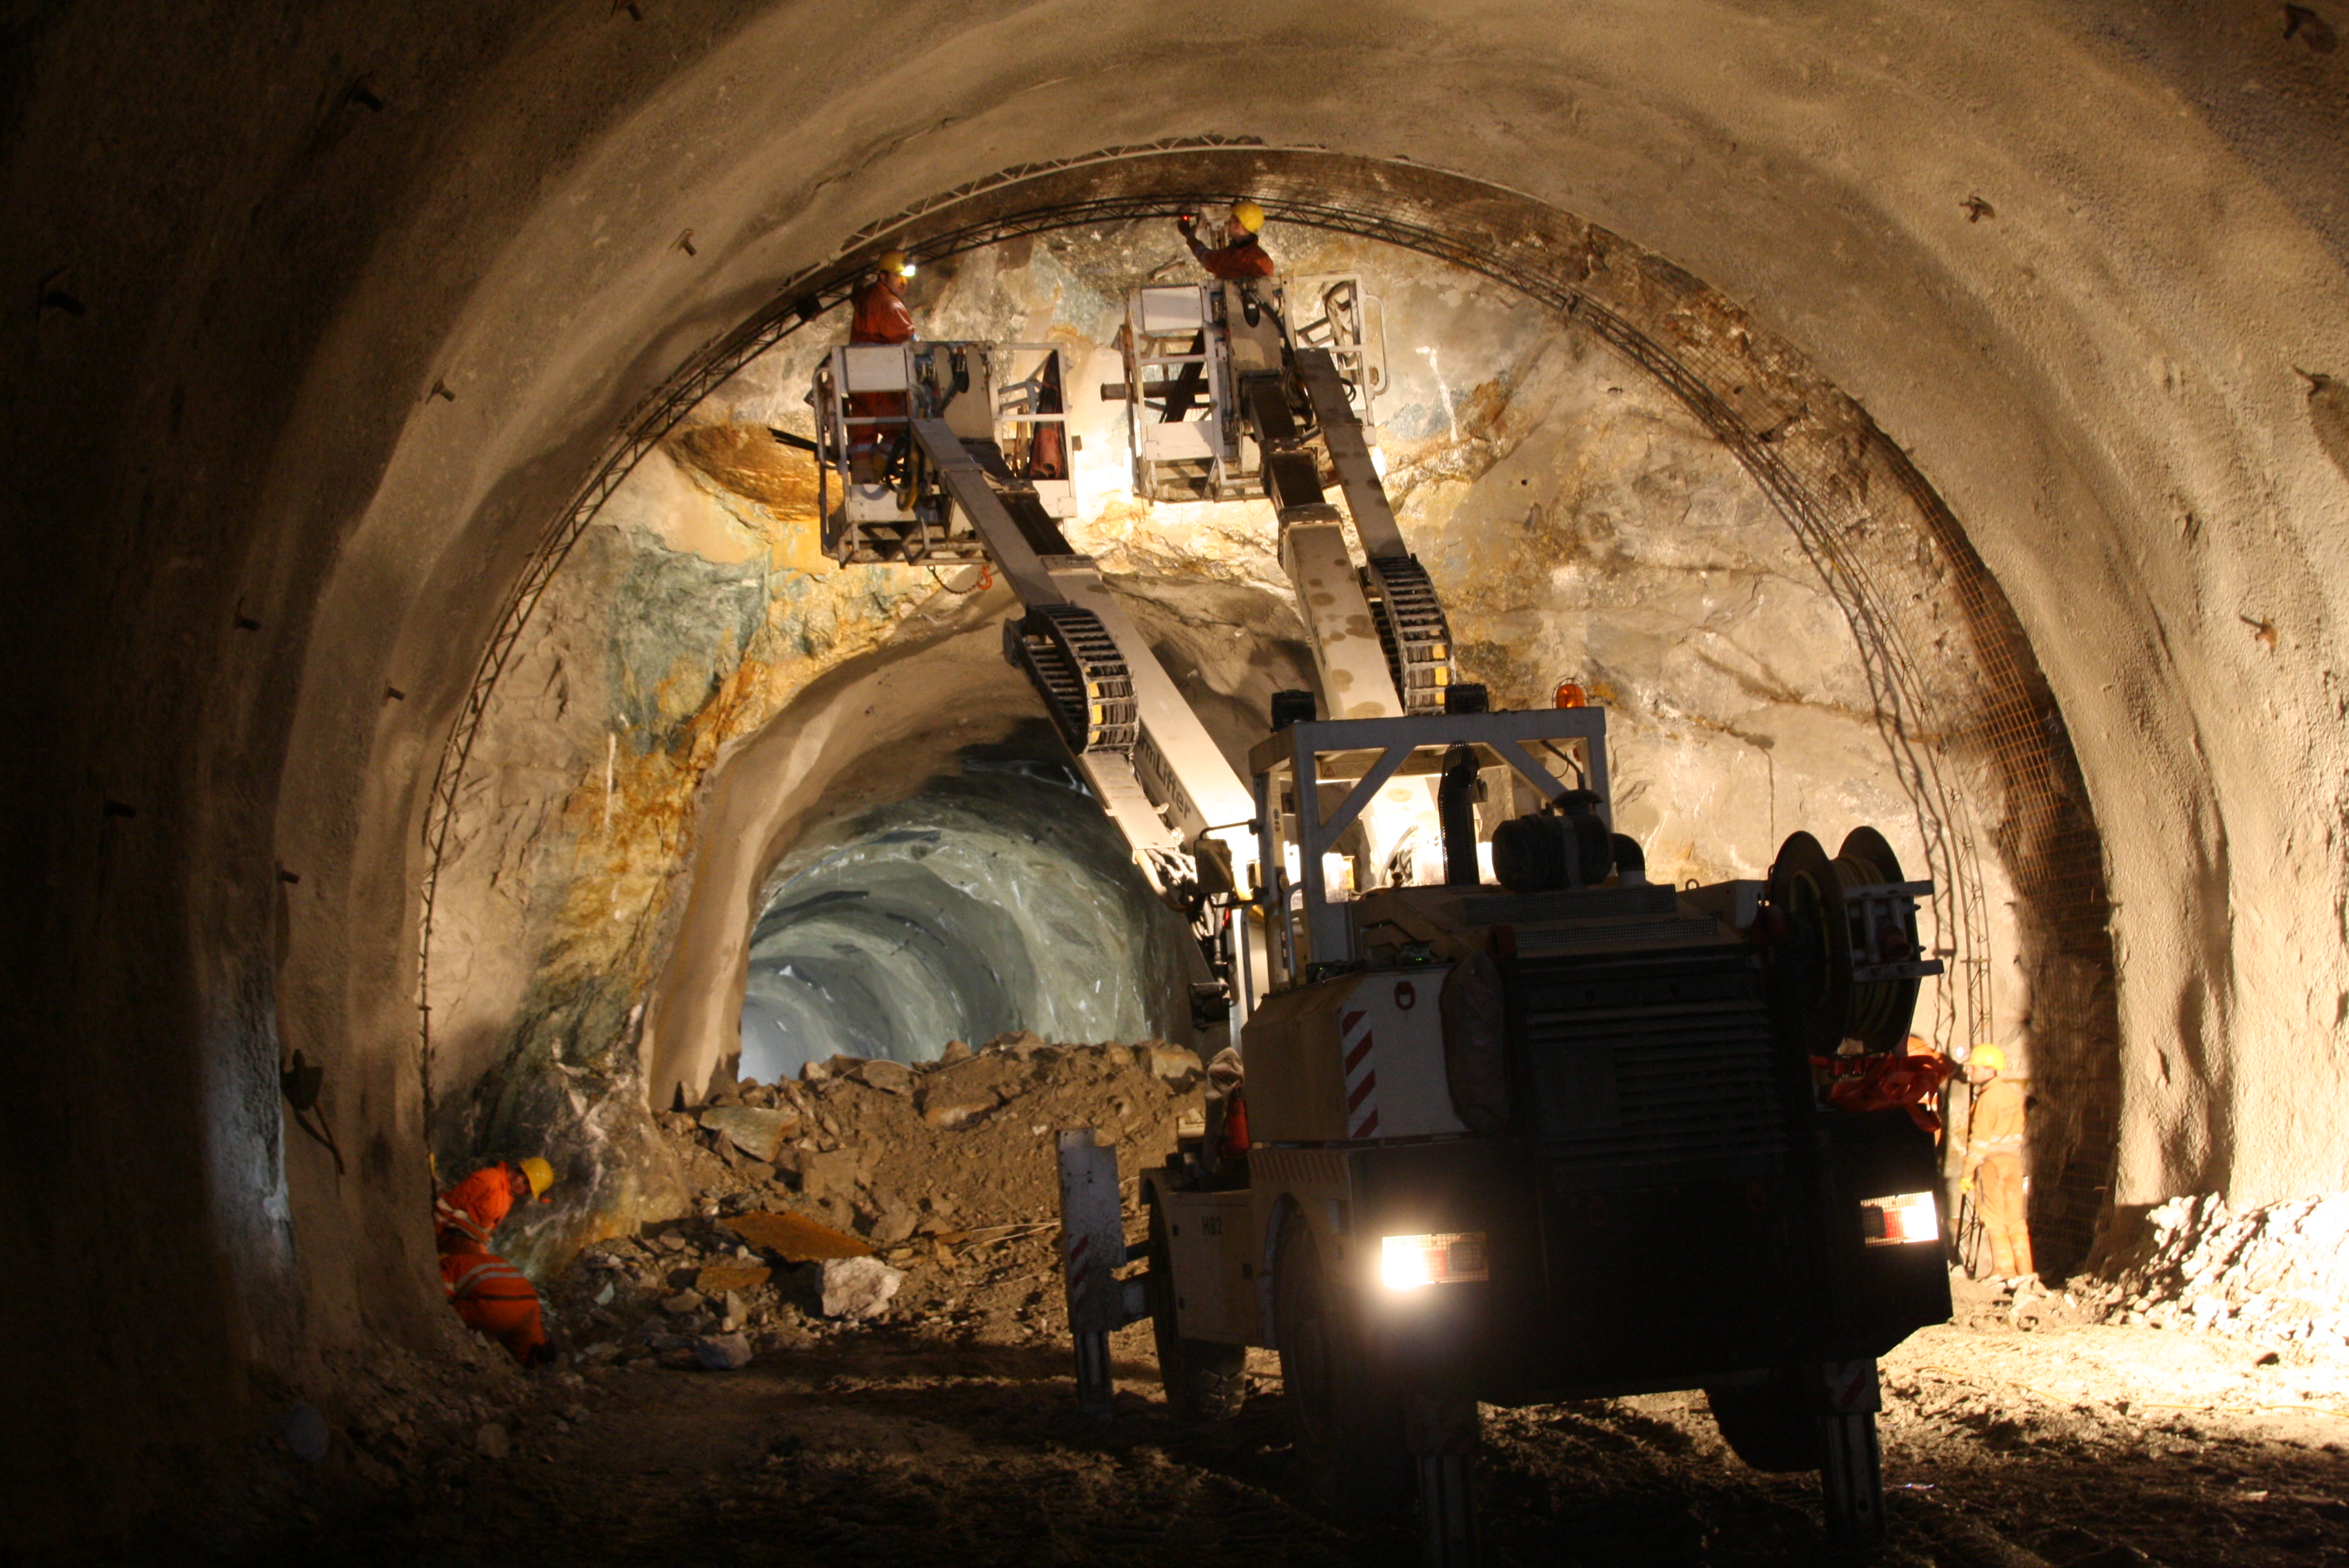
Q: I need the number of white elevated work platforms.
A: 2